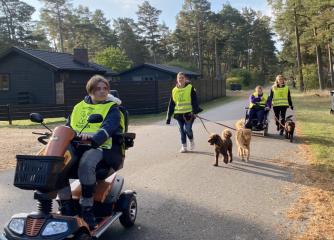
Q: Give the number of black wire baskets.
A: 1